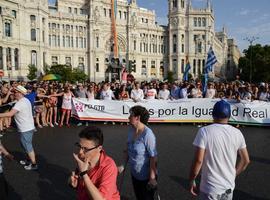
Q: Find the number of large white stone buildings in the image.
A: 1